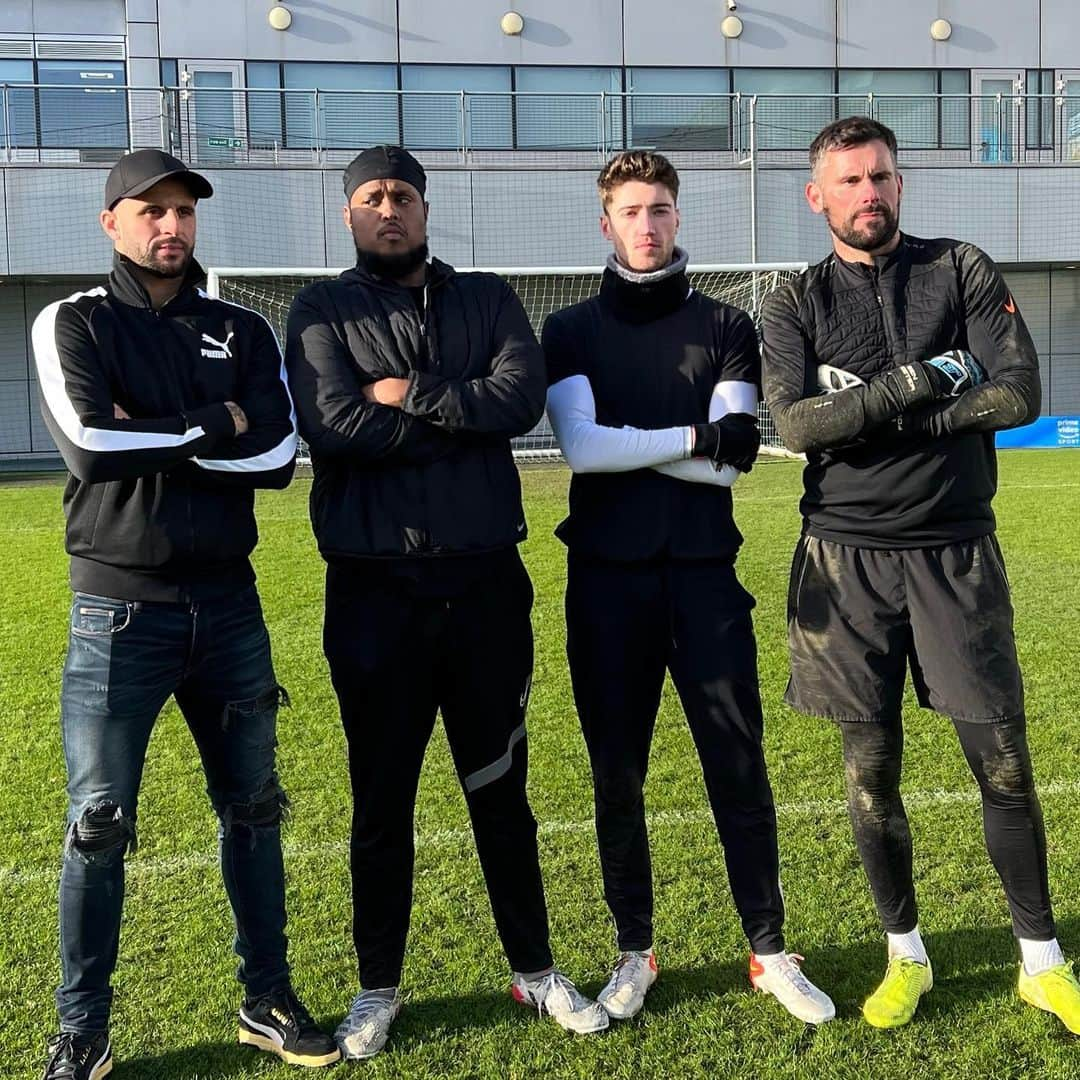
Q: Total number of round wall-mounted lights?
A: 4